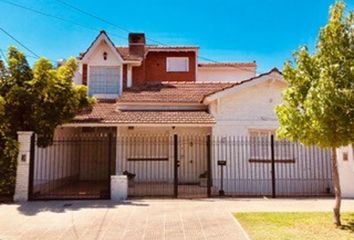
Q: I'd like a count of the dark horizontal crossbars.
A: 2